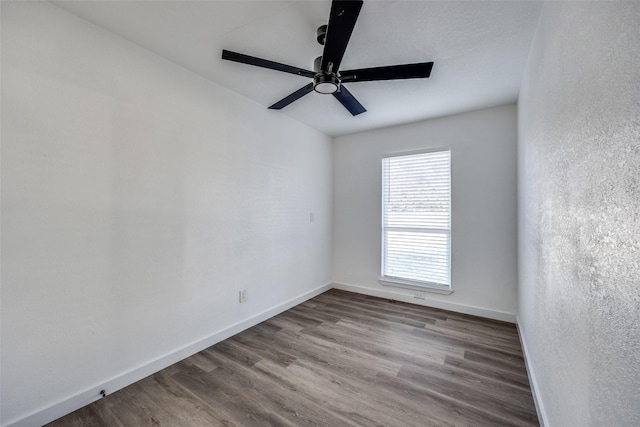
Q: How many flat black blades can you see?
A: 5